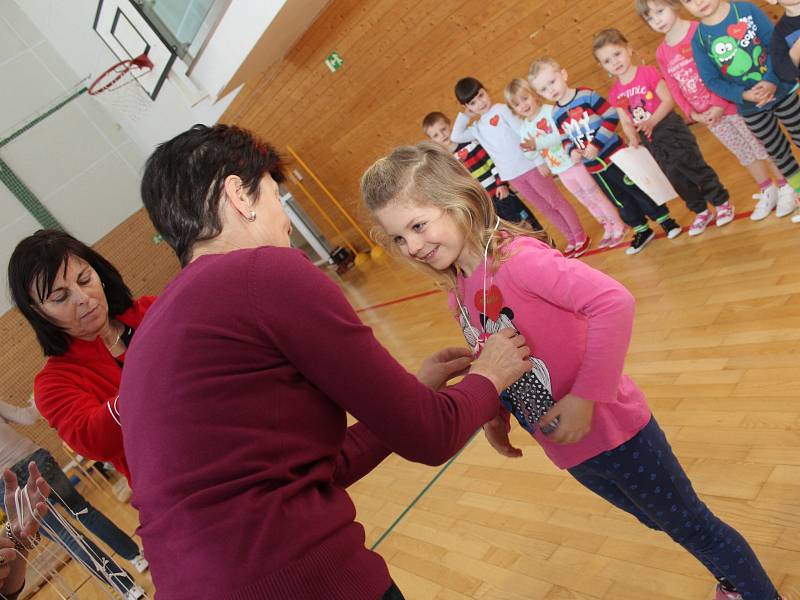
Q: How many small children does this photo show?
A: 9